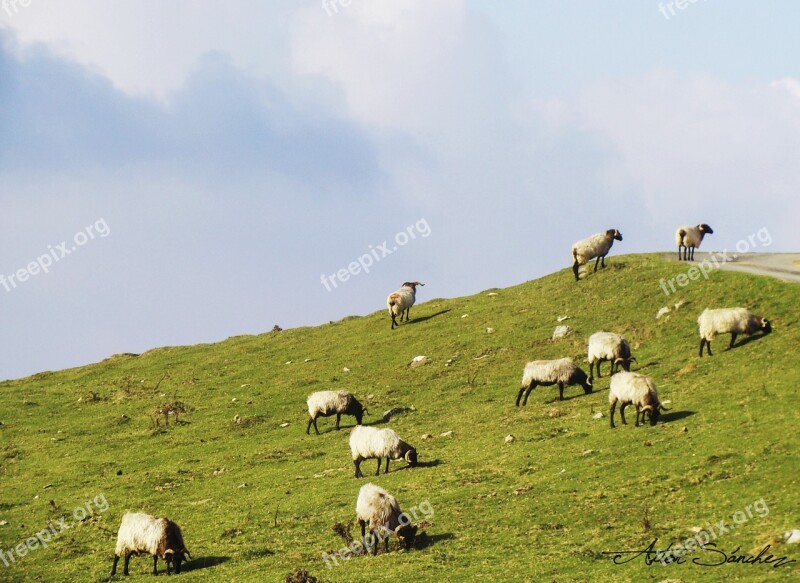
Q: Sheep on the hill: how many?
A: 11